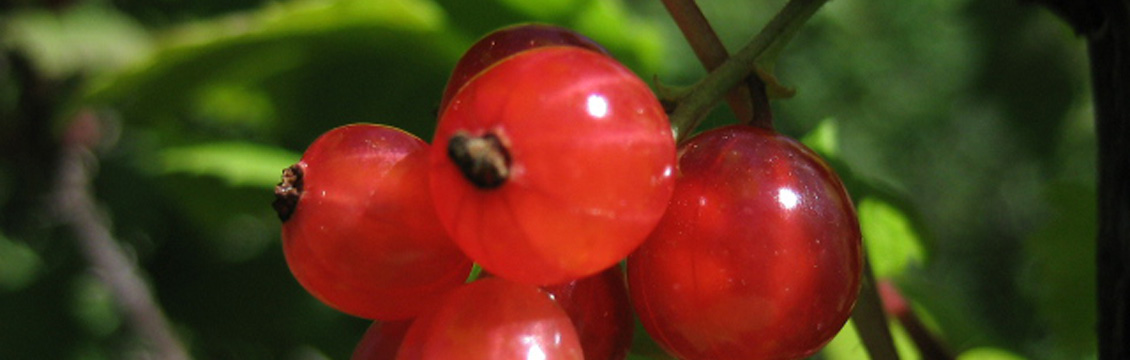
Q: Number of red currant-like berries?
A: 7